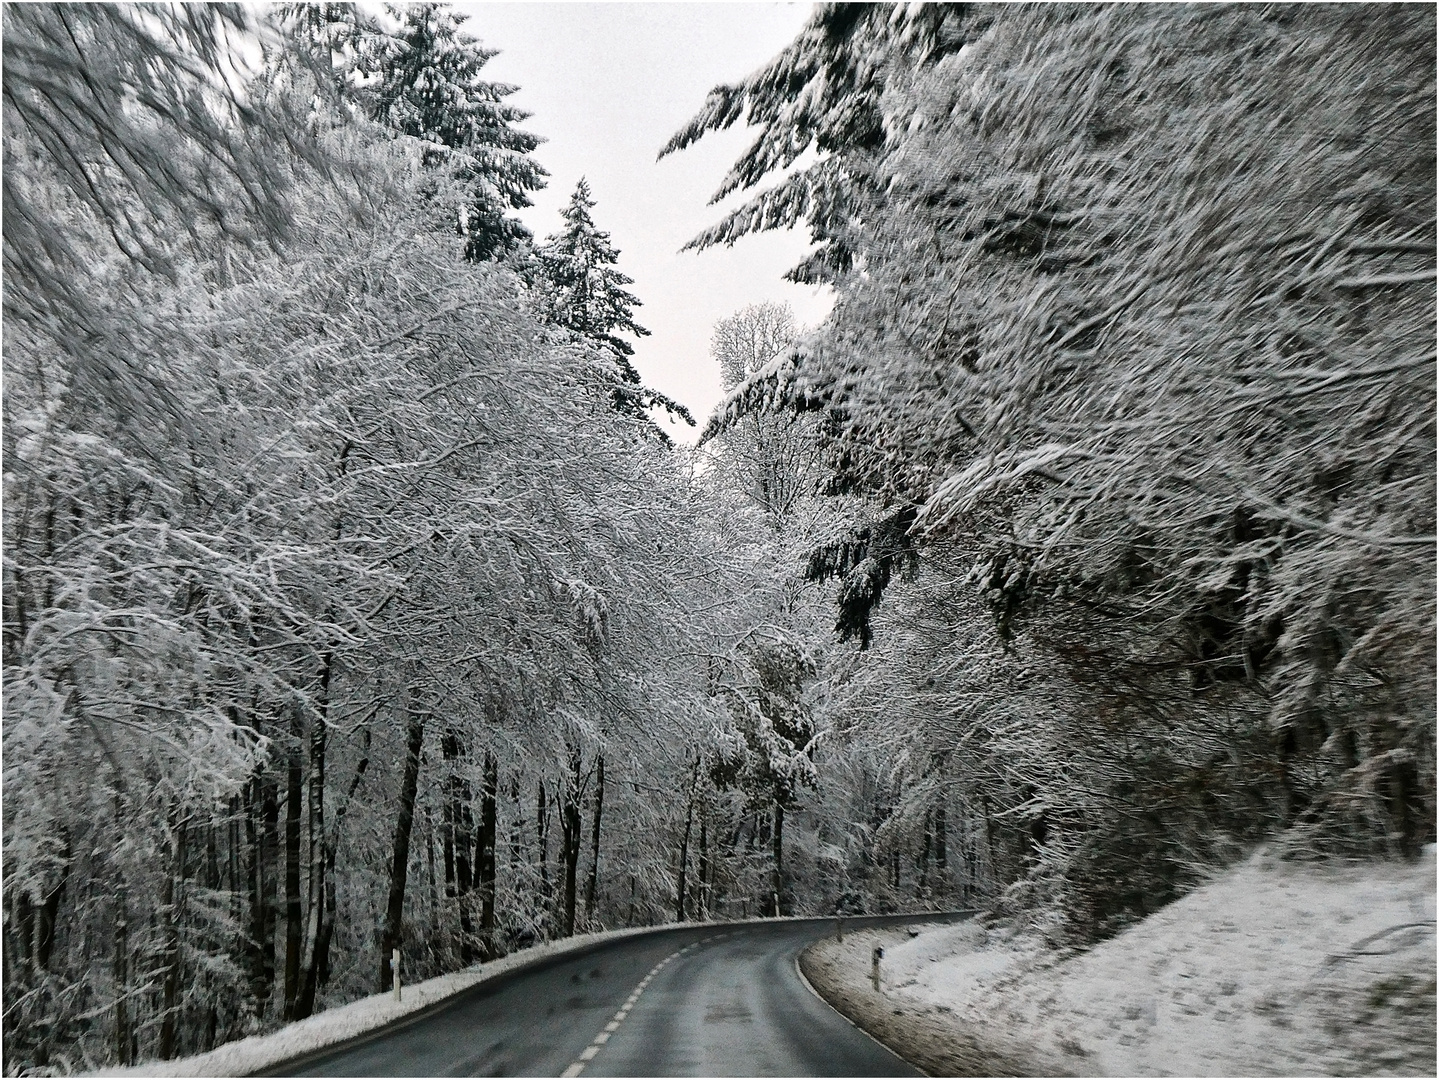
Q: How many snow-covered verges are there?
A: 2